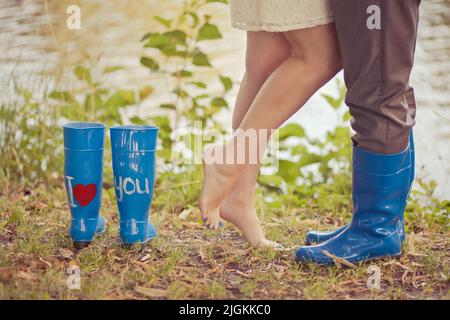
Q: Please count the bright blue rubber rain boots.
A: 4